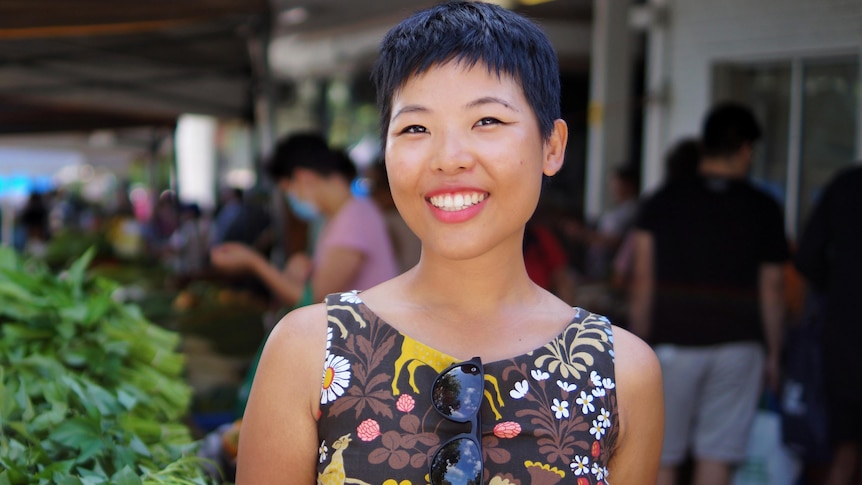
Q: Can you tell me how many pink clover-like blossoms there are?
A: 3